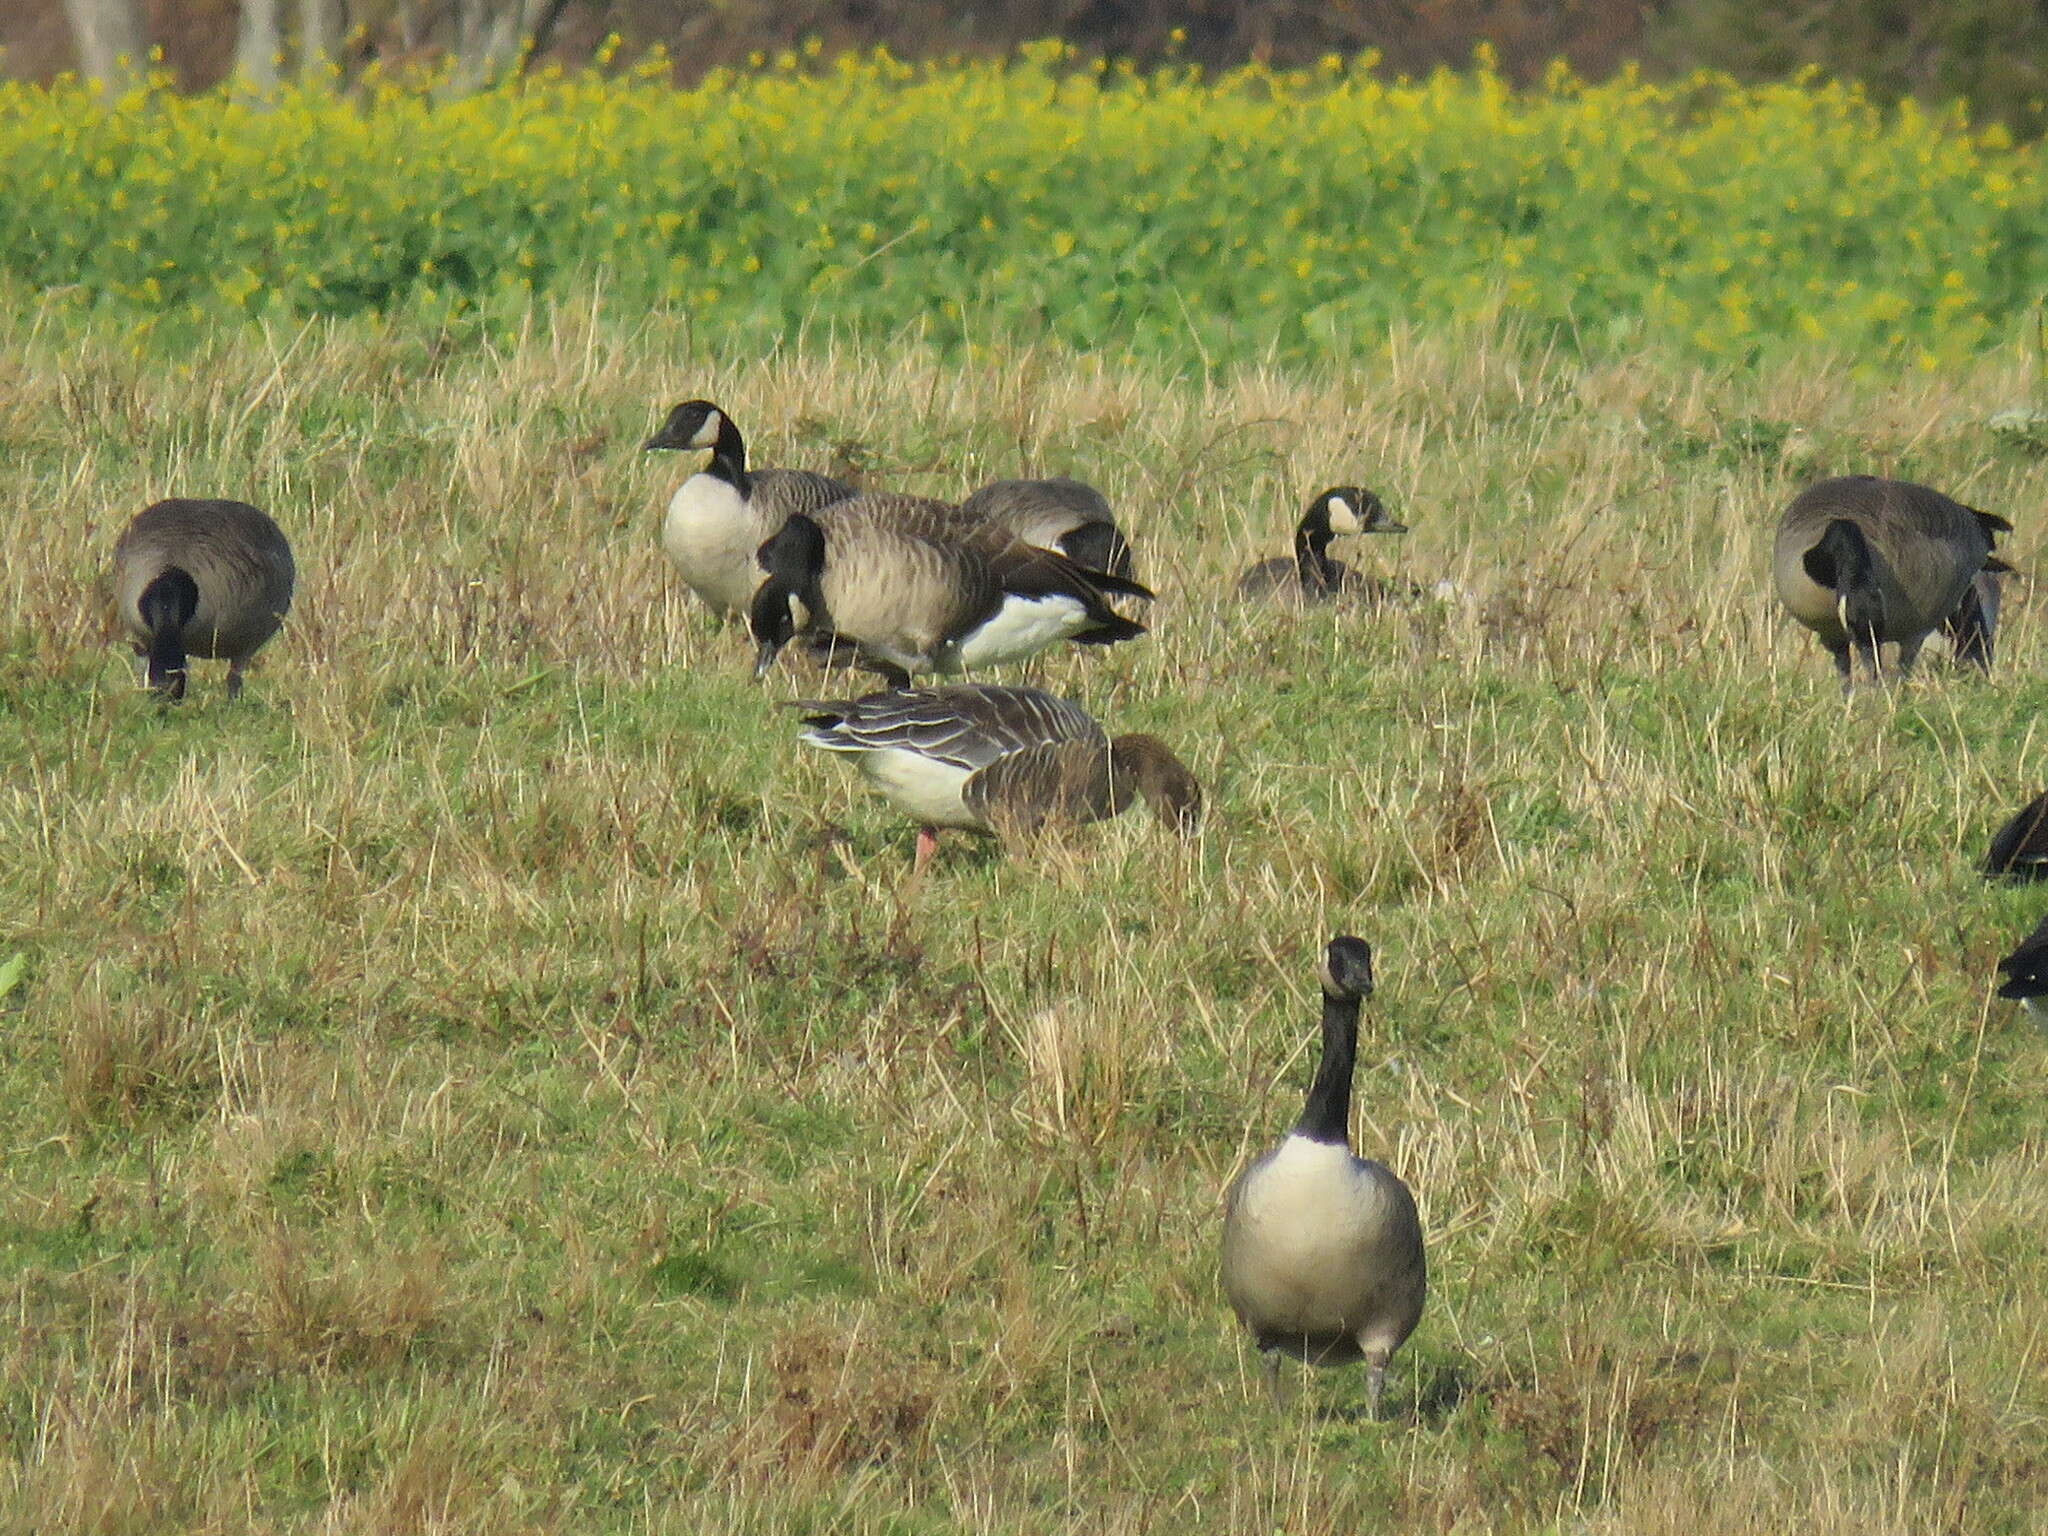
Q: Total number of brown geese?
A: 1